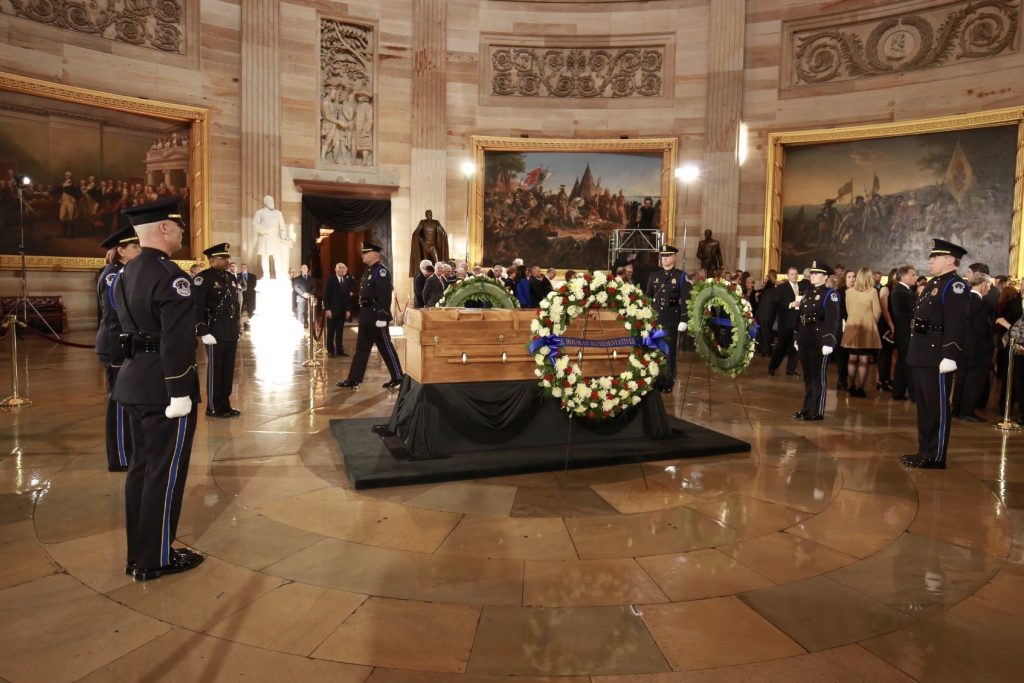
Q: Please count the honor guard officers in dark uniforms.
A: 7